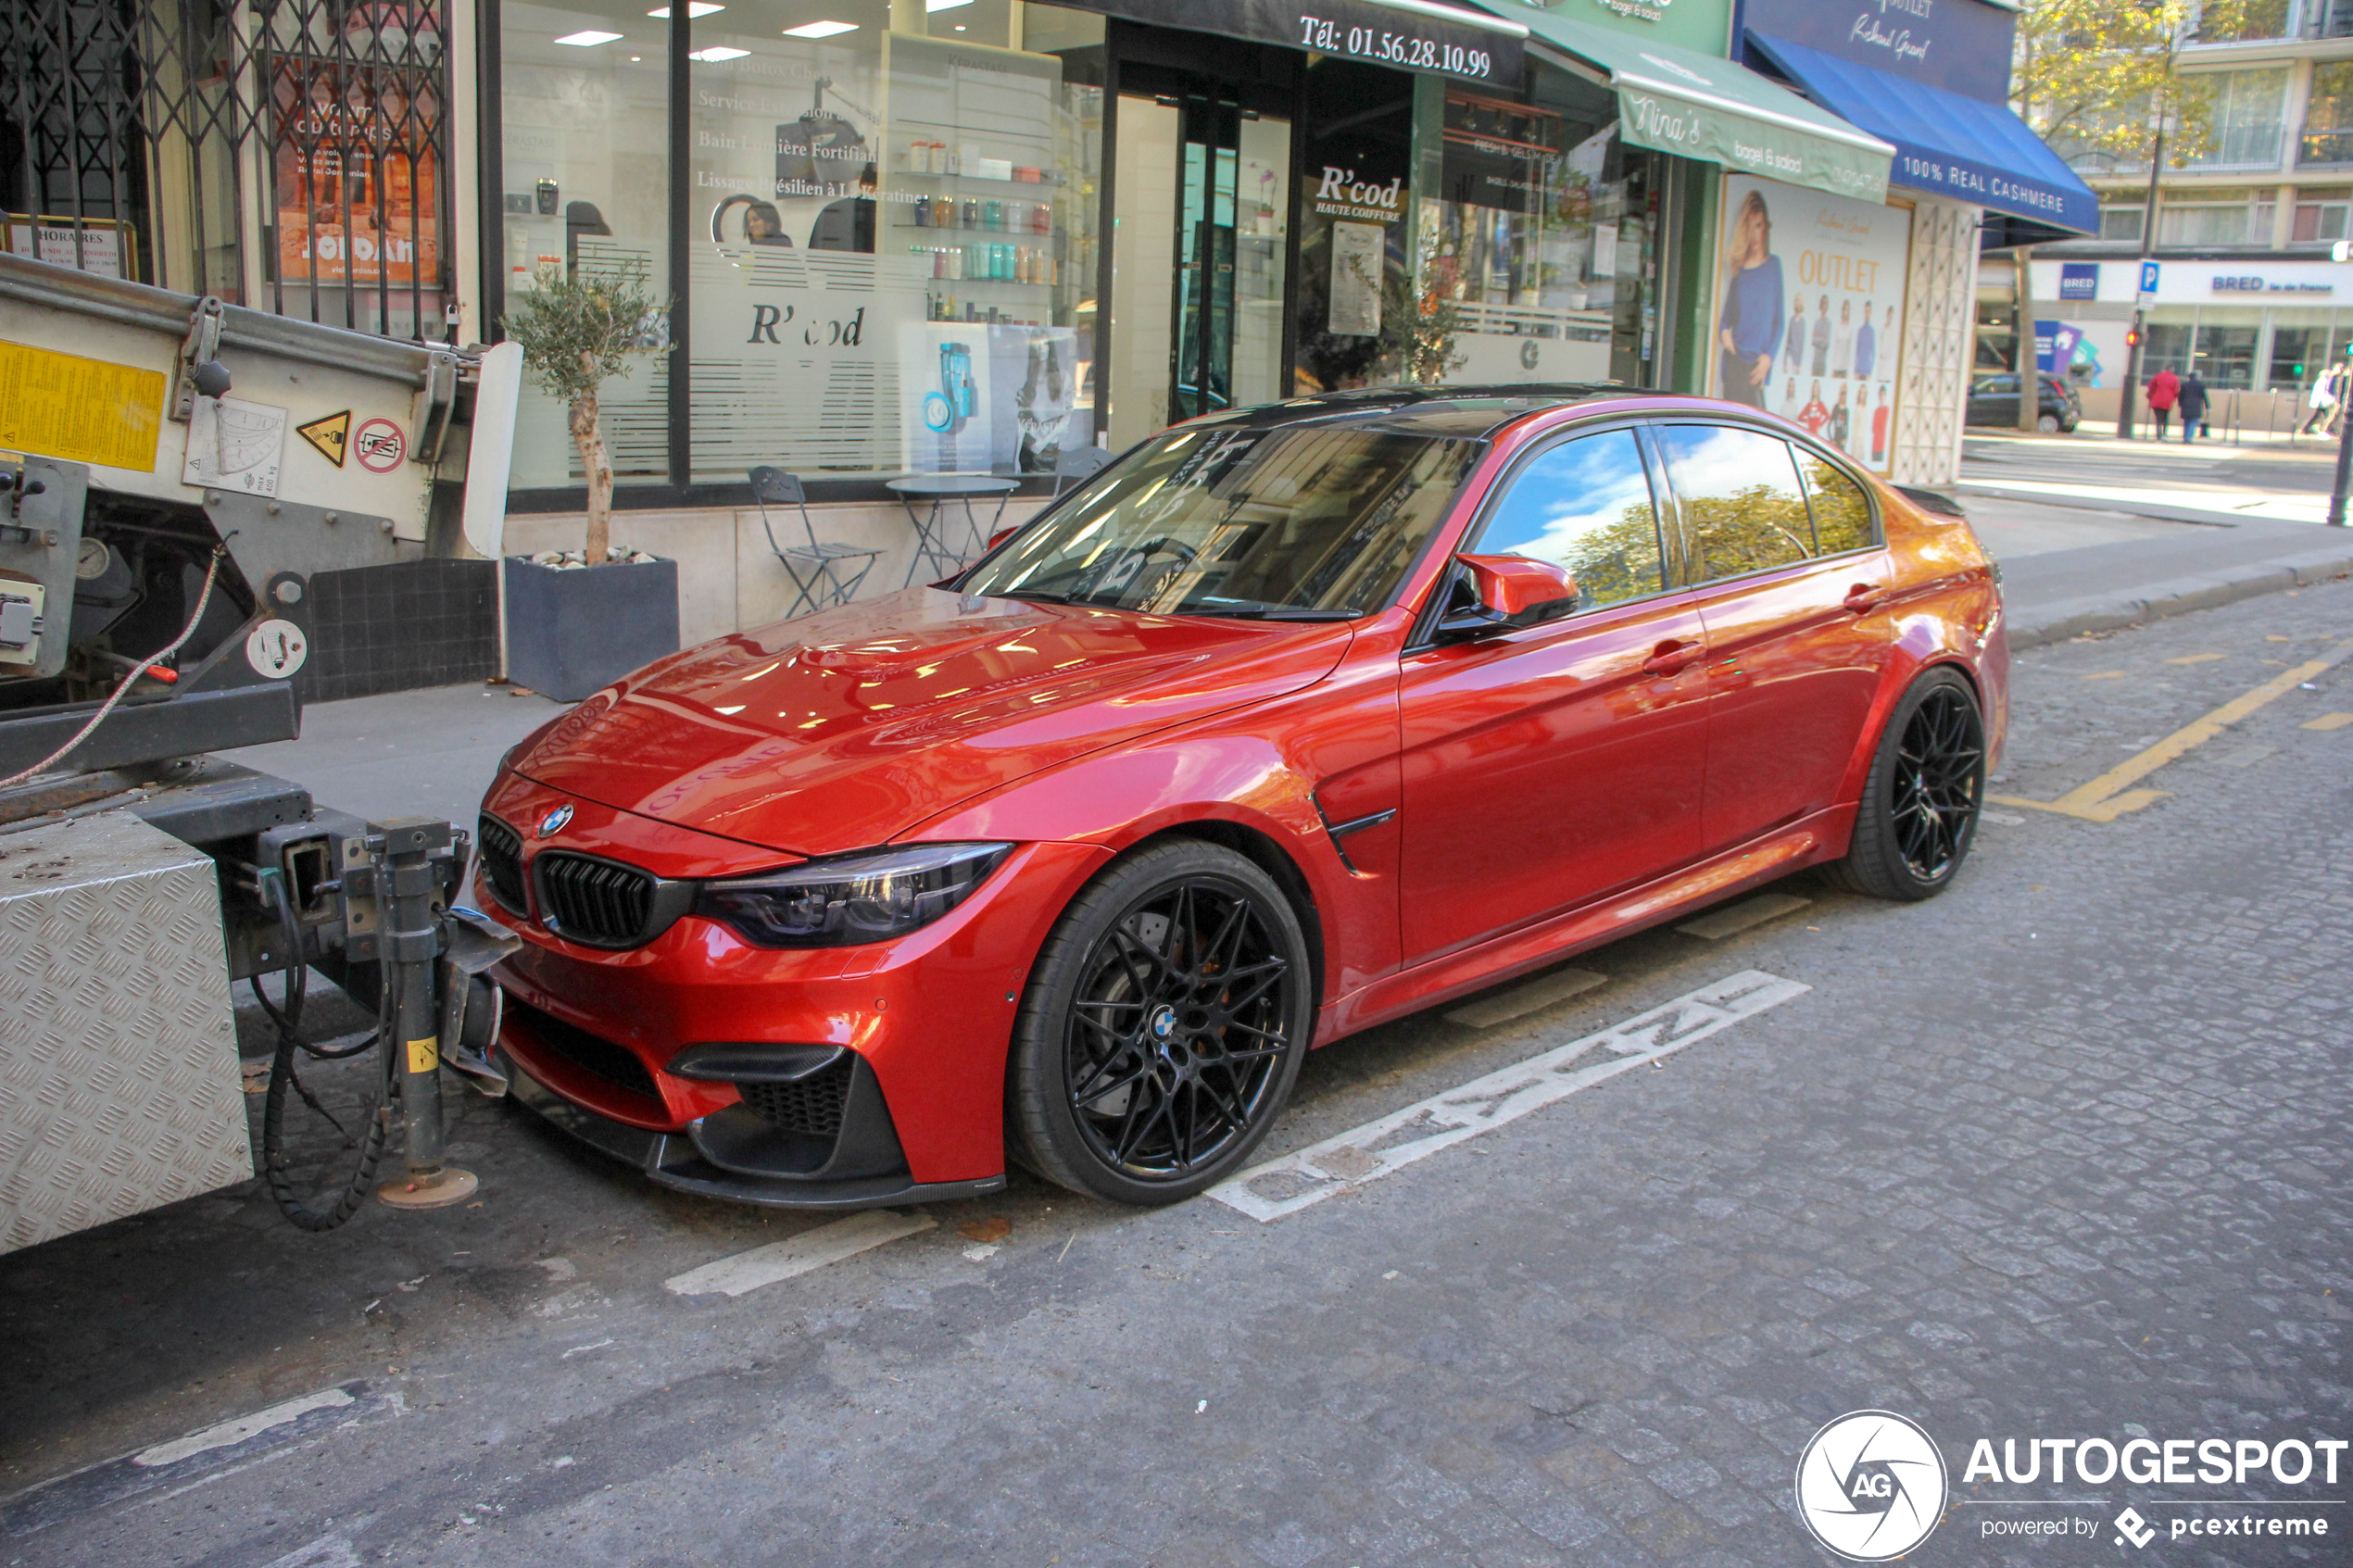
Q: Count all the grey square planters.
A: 1